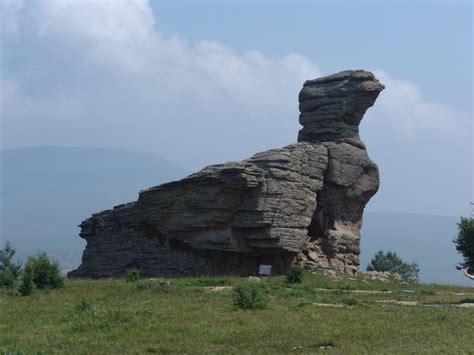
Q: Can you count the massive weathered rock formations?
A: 1